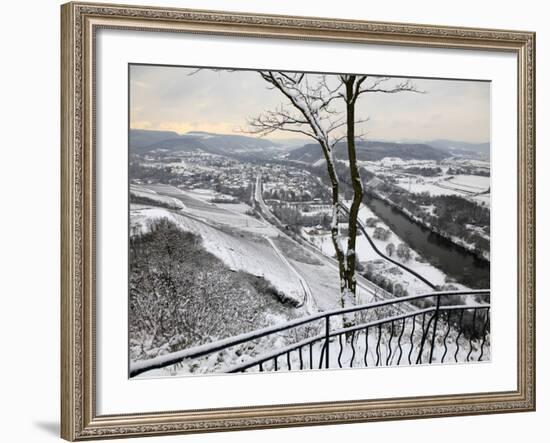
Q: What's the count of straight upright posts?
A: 2